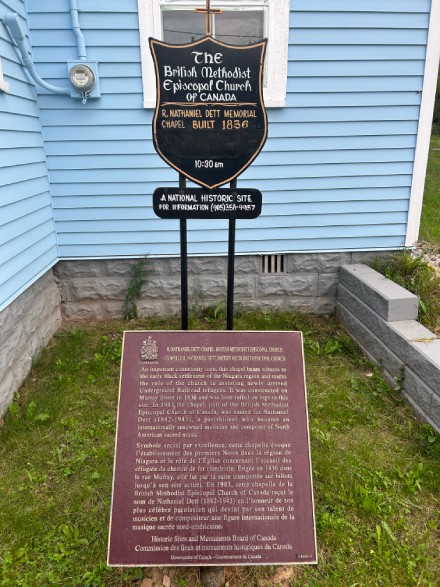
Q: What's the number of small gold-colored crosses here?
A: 1